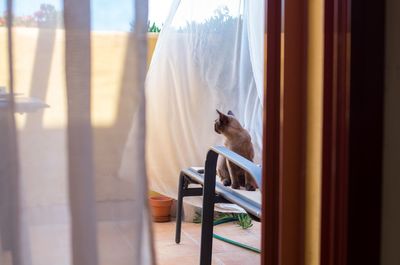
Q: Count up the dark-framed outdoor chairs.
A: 1